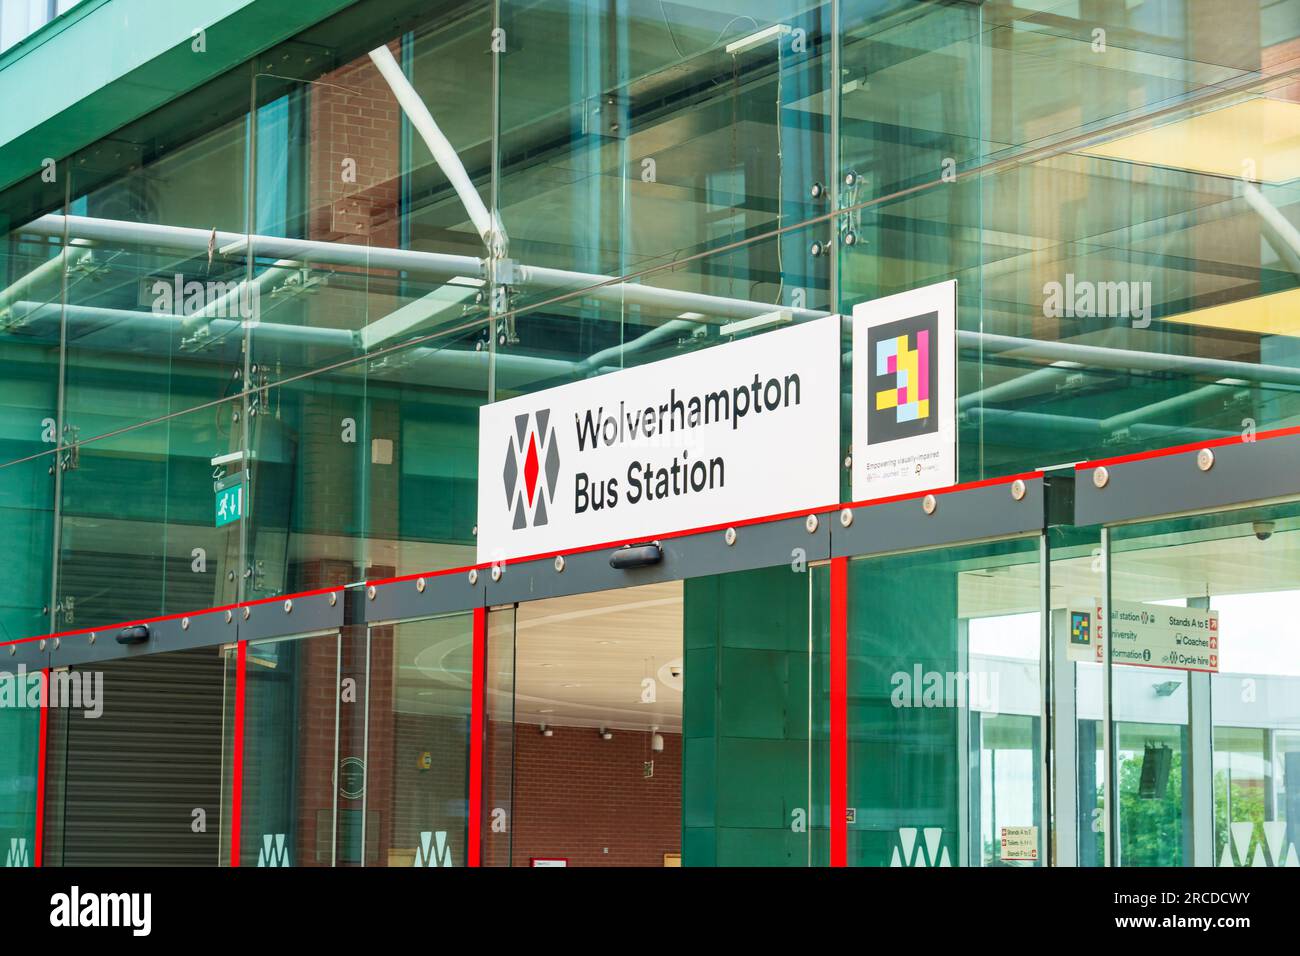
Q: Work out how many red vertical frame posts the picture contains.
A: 4